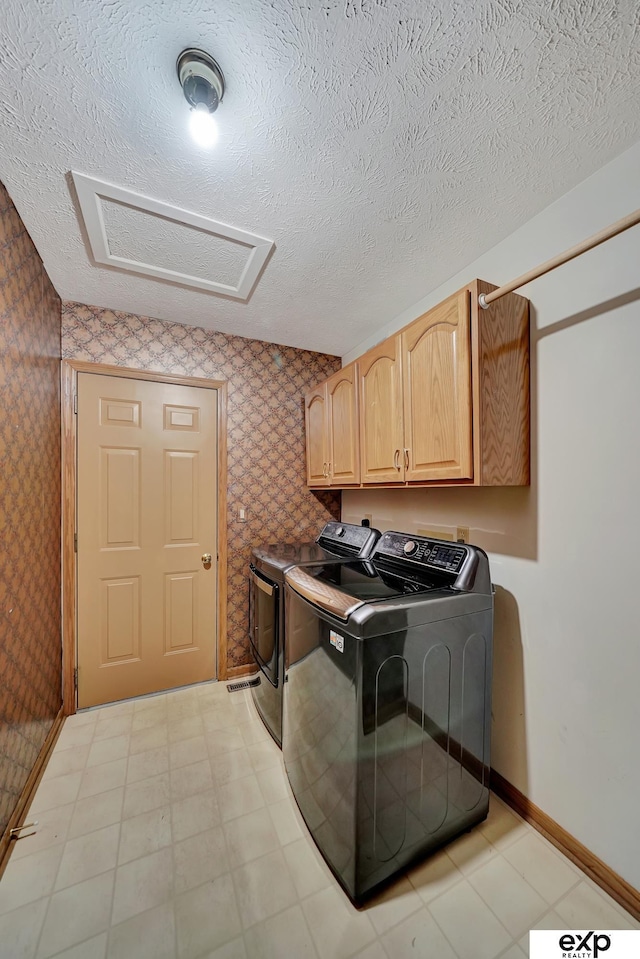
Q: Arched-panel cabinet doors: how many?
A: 4